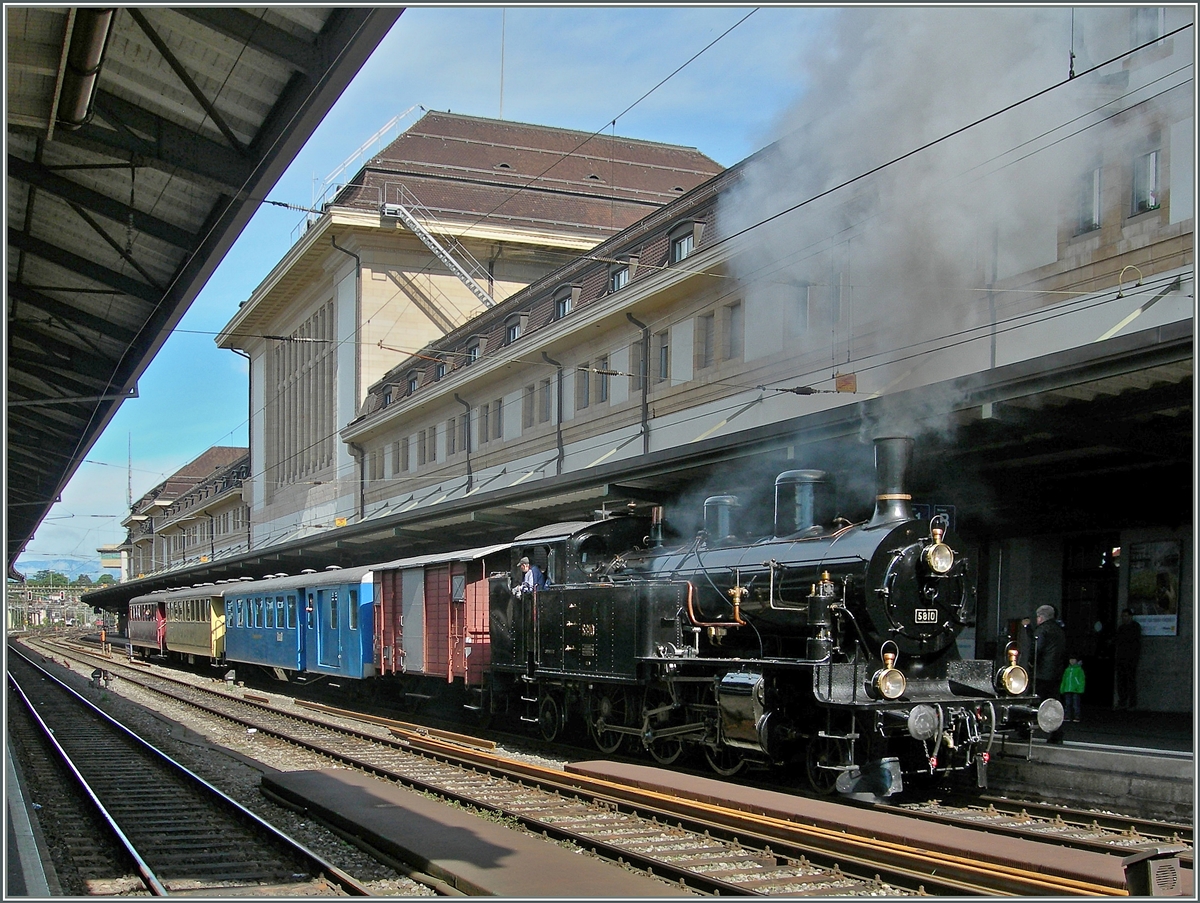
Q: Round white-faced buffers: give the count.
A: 2